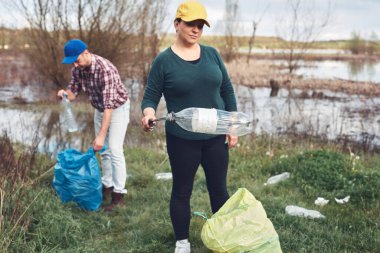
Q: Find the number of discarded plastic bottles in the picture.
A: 5